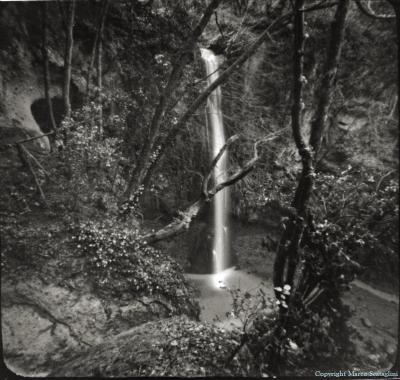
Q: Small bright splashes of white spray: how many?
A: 1